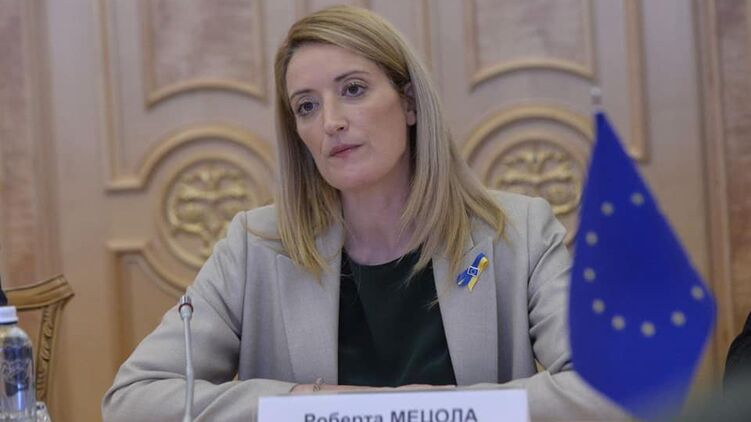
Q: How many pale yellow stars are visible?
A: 9